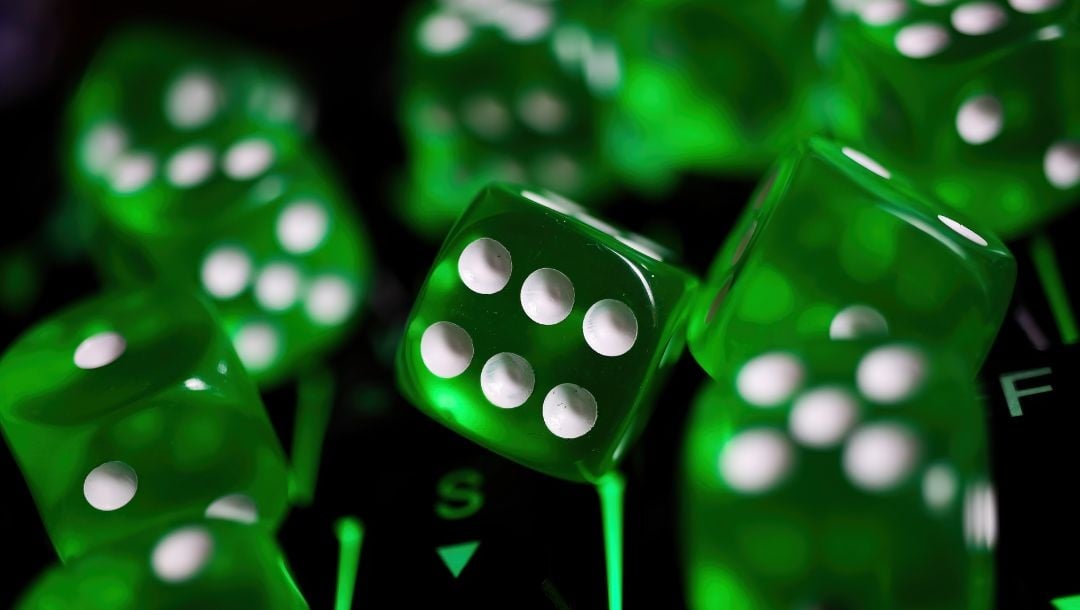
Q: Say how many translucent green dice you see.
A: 10